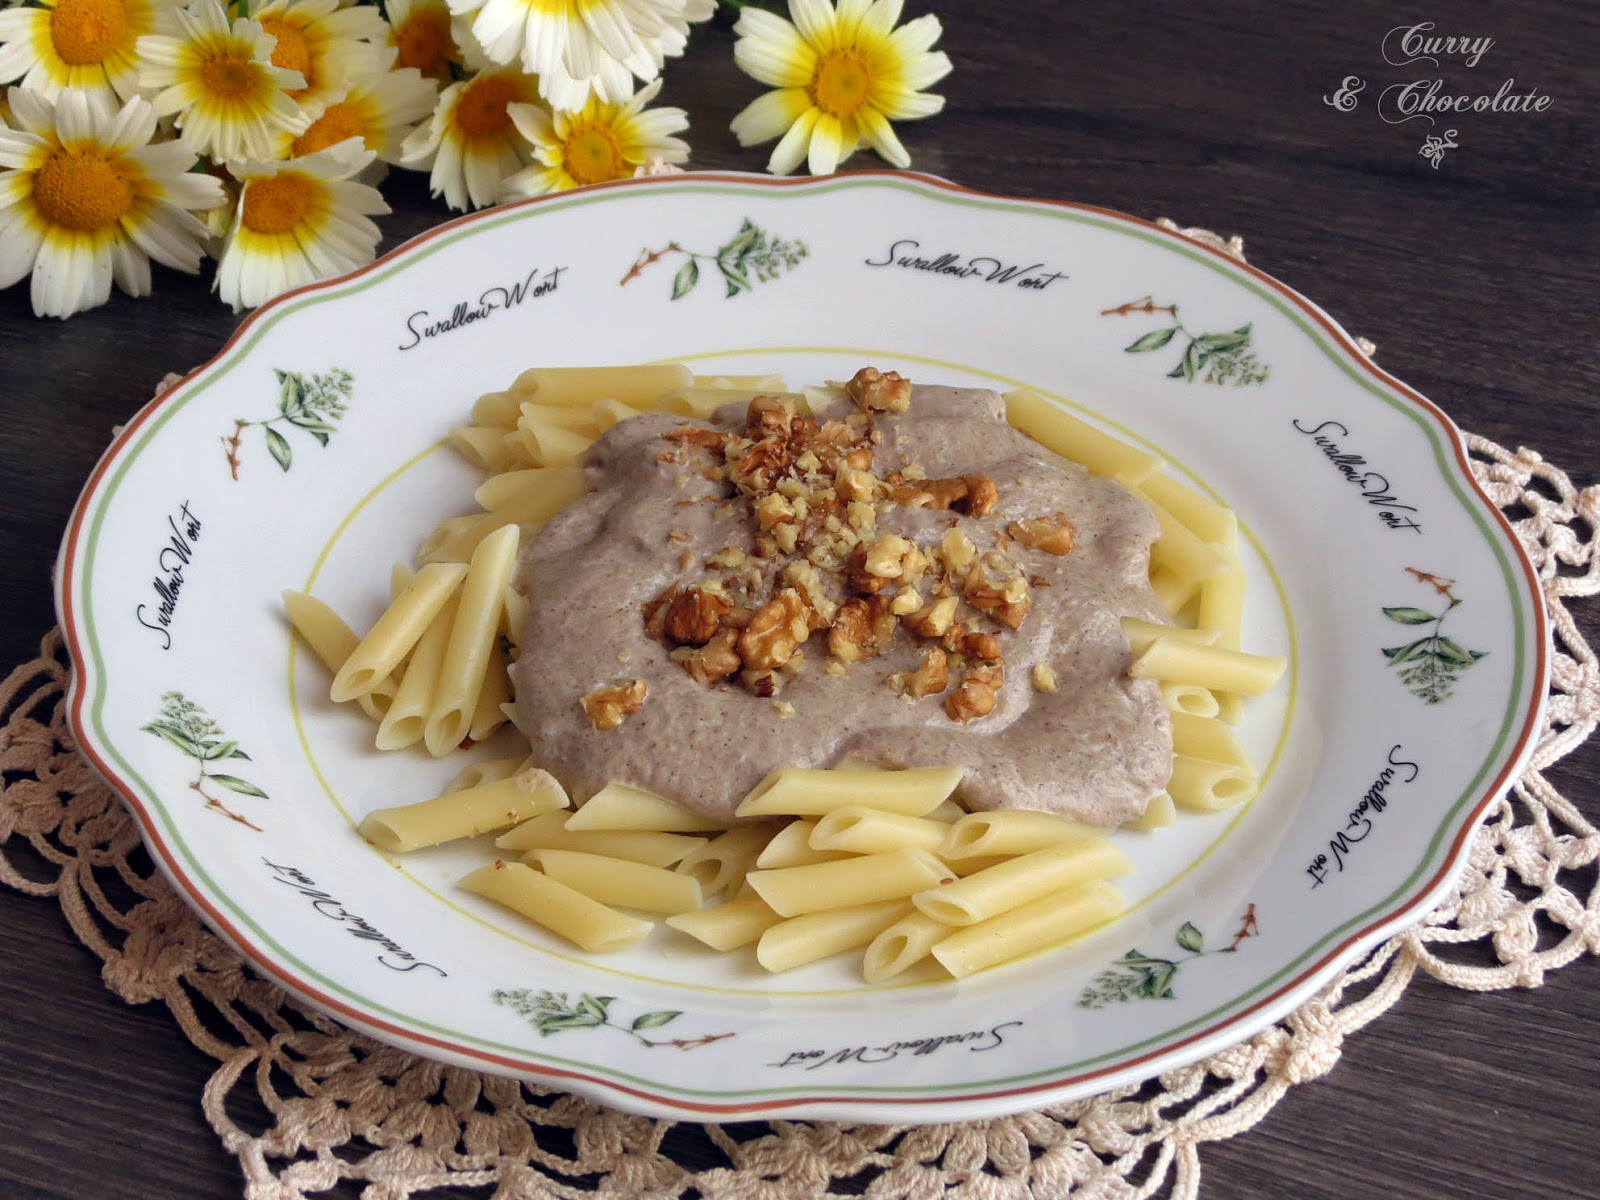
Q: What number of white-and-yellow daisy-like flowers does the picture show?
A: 11